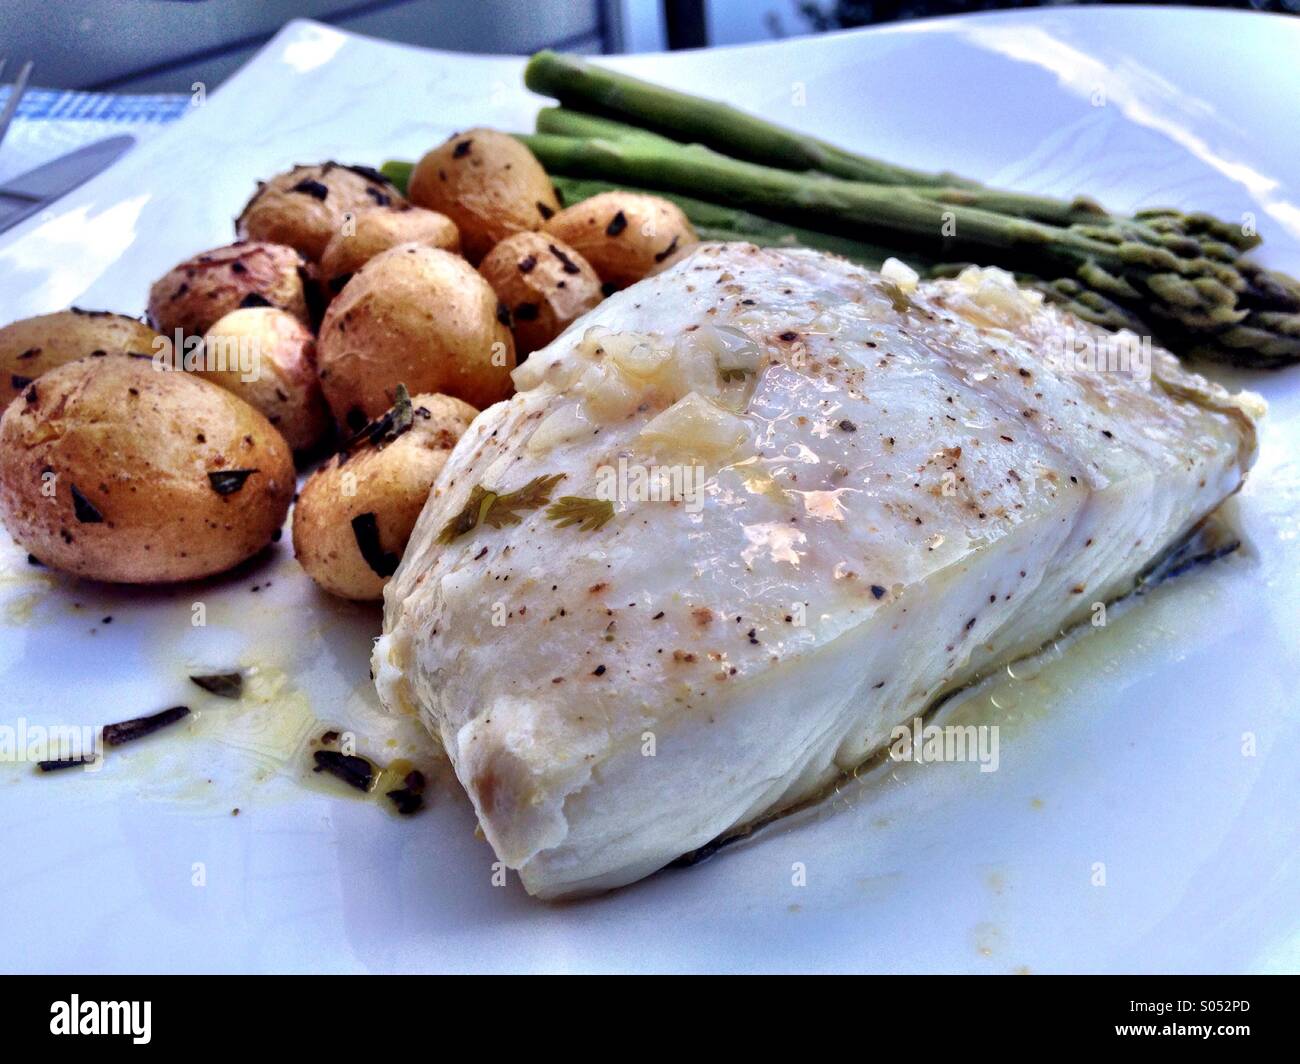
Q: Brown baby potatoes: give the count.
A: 11